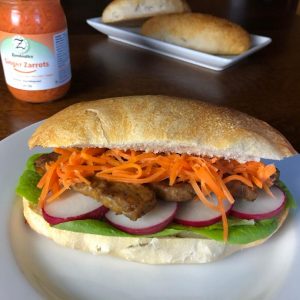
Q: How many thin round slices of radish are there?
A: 4